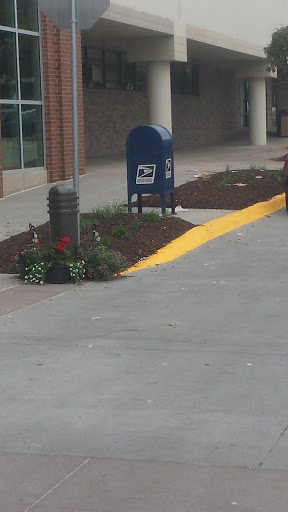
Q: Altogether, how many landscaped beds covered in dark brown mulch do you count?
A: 2